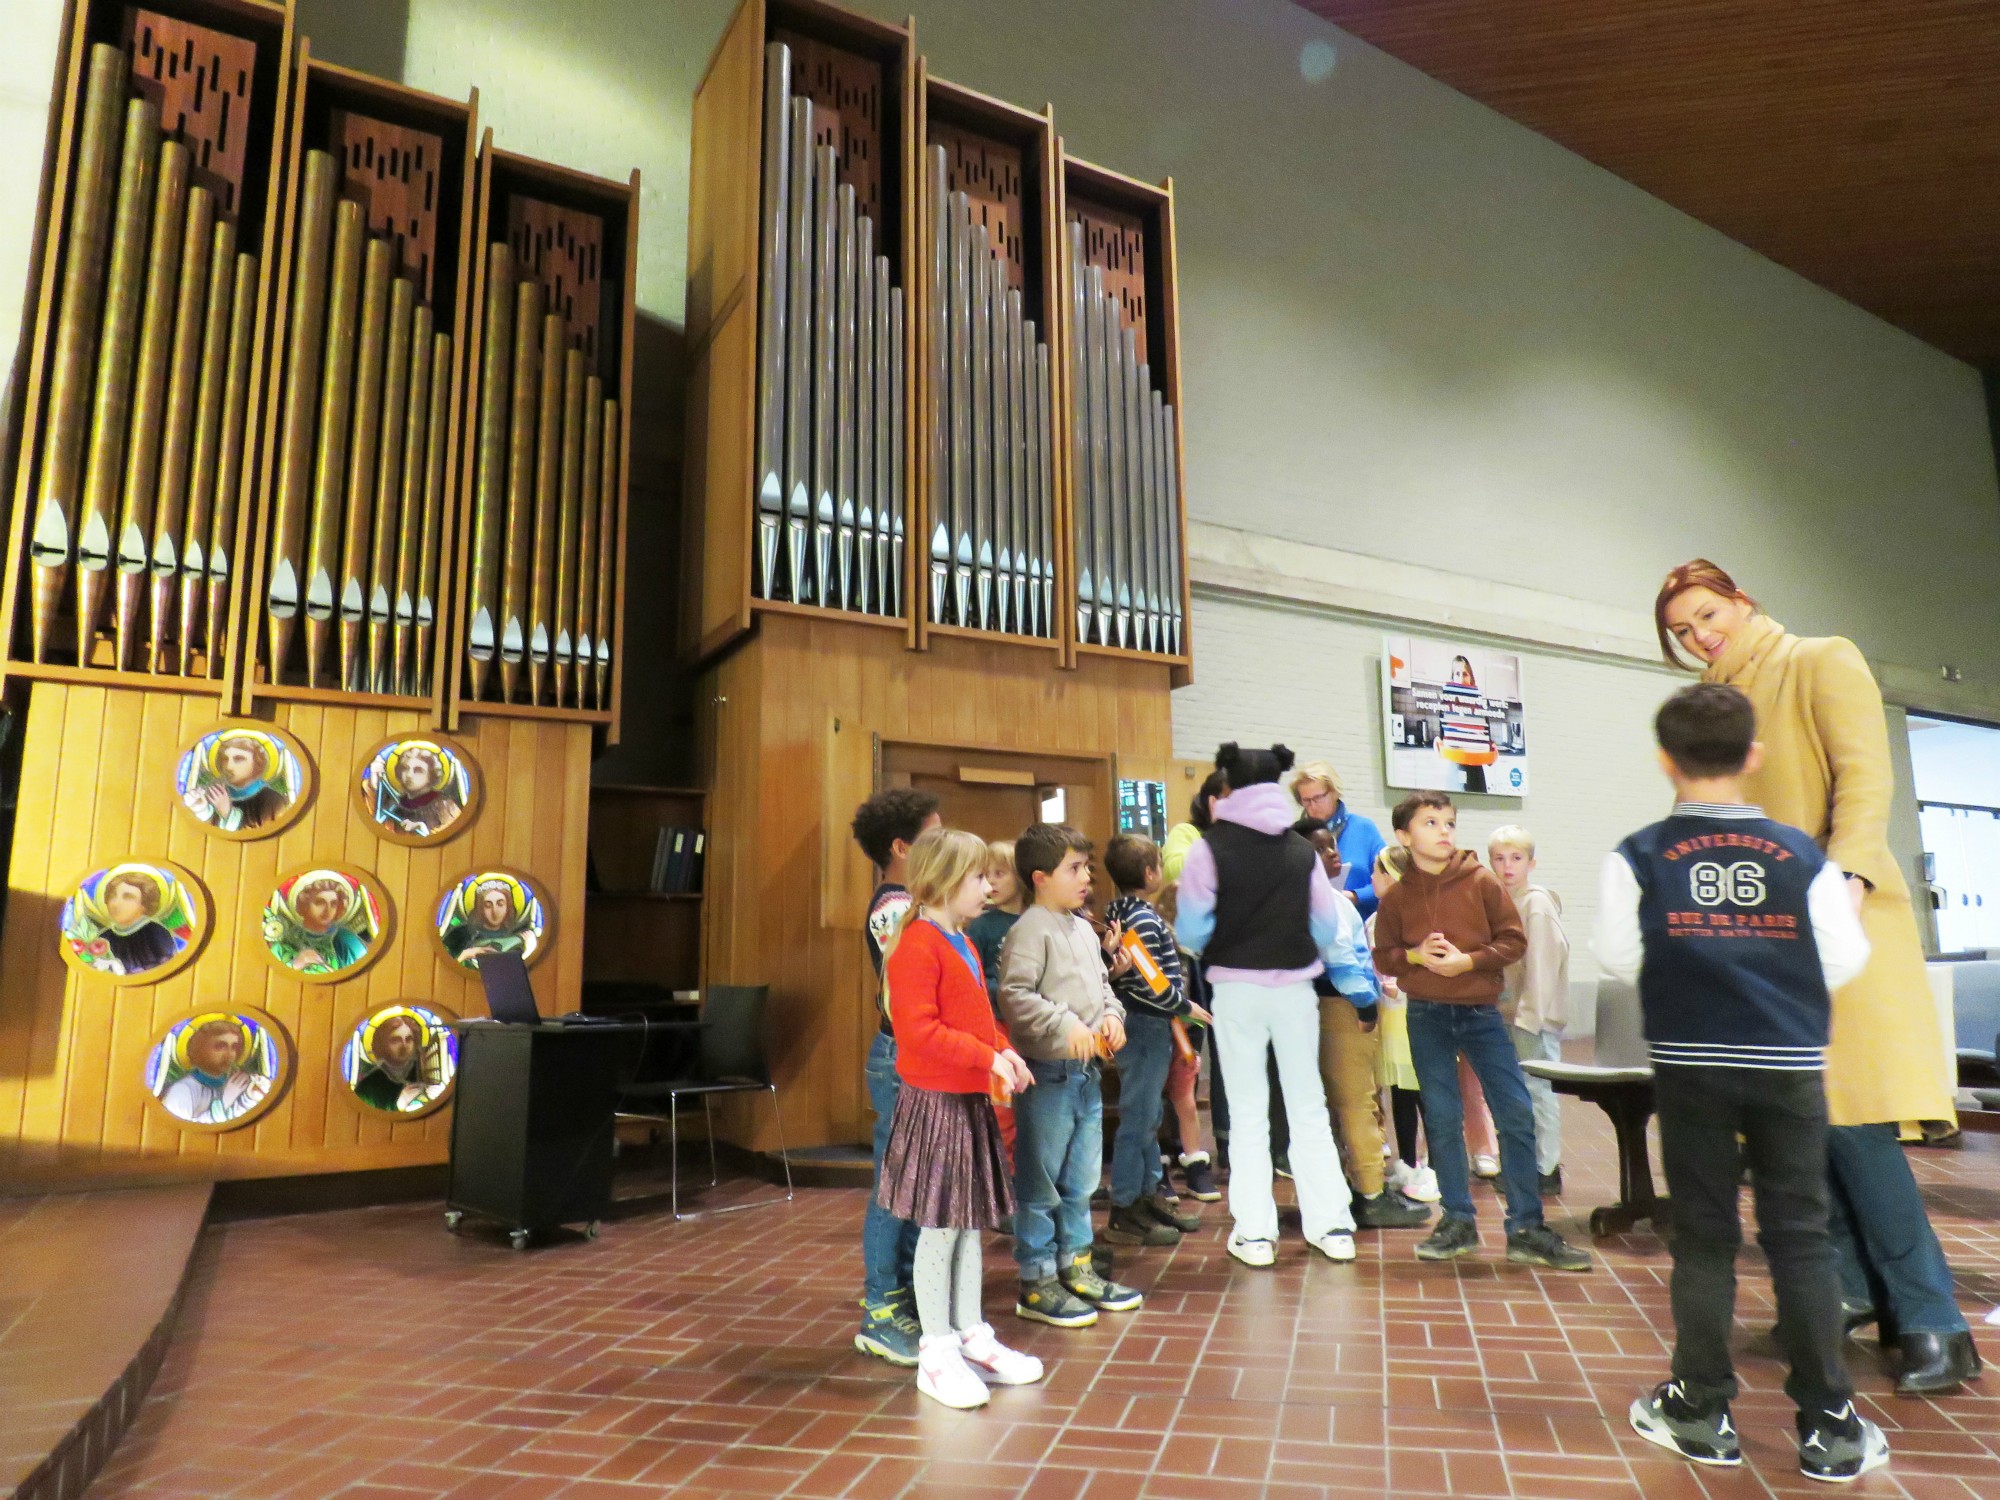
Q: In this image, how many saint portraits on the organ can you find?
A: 7